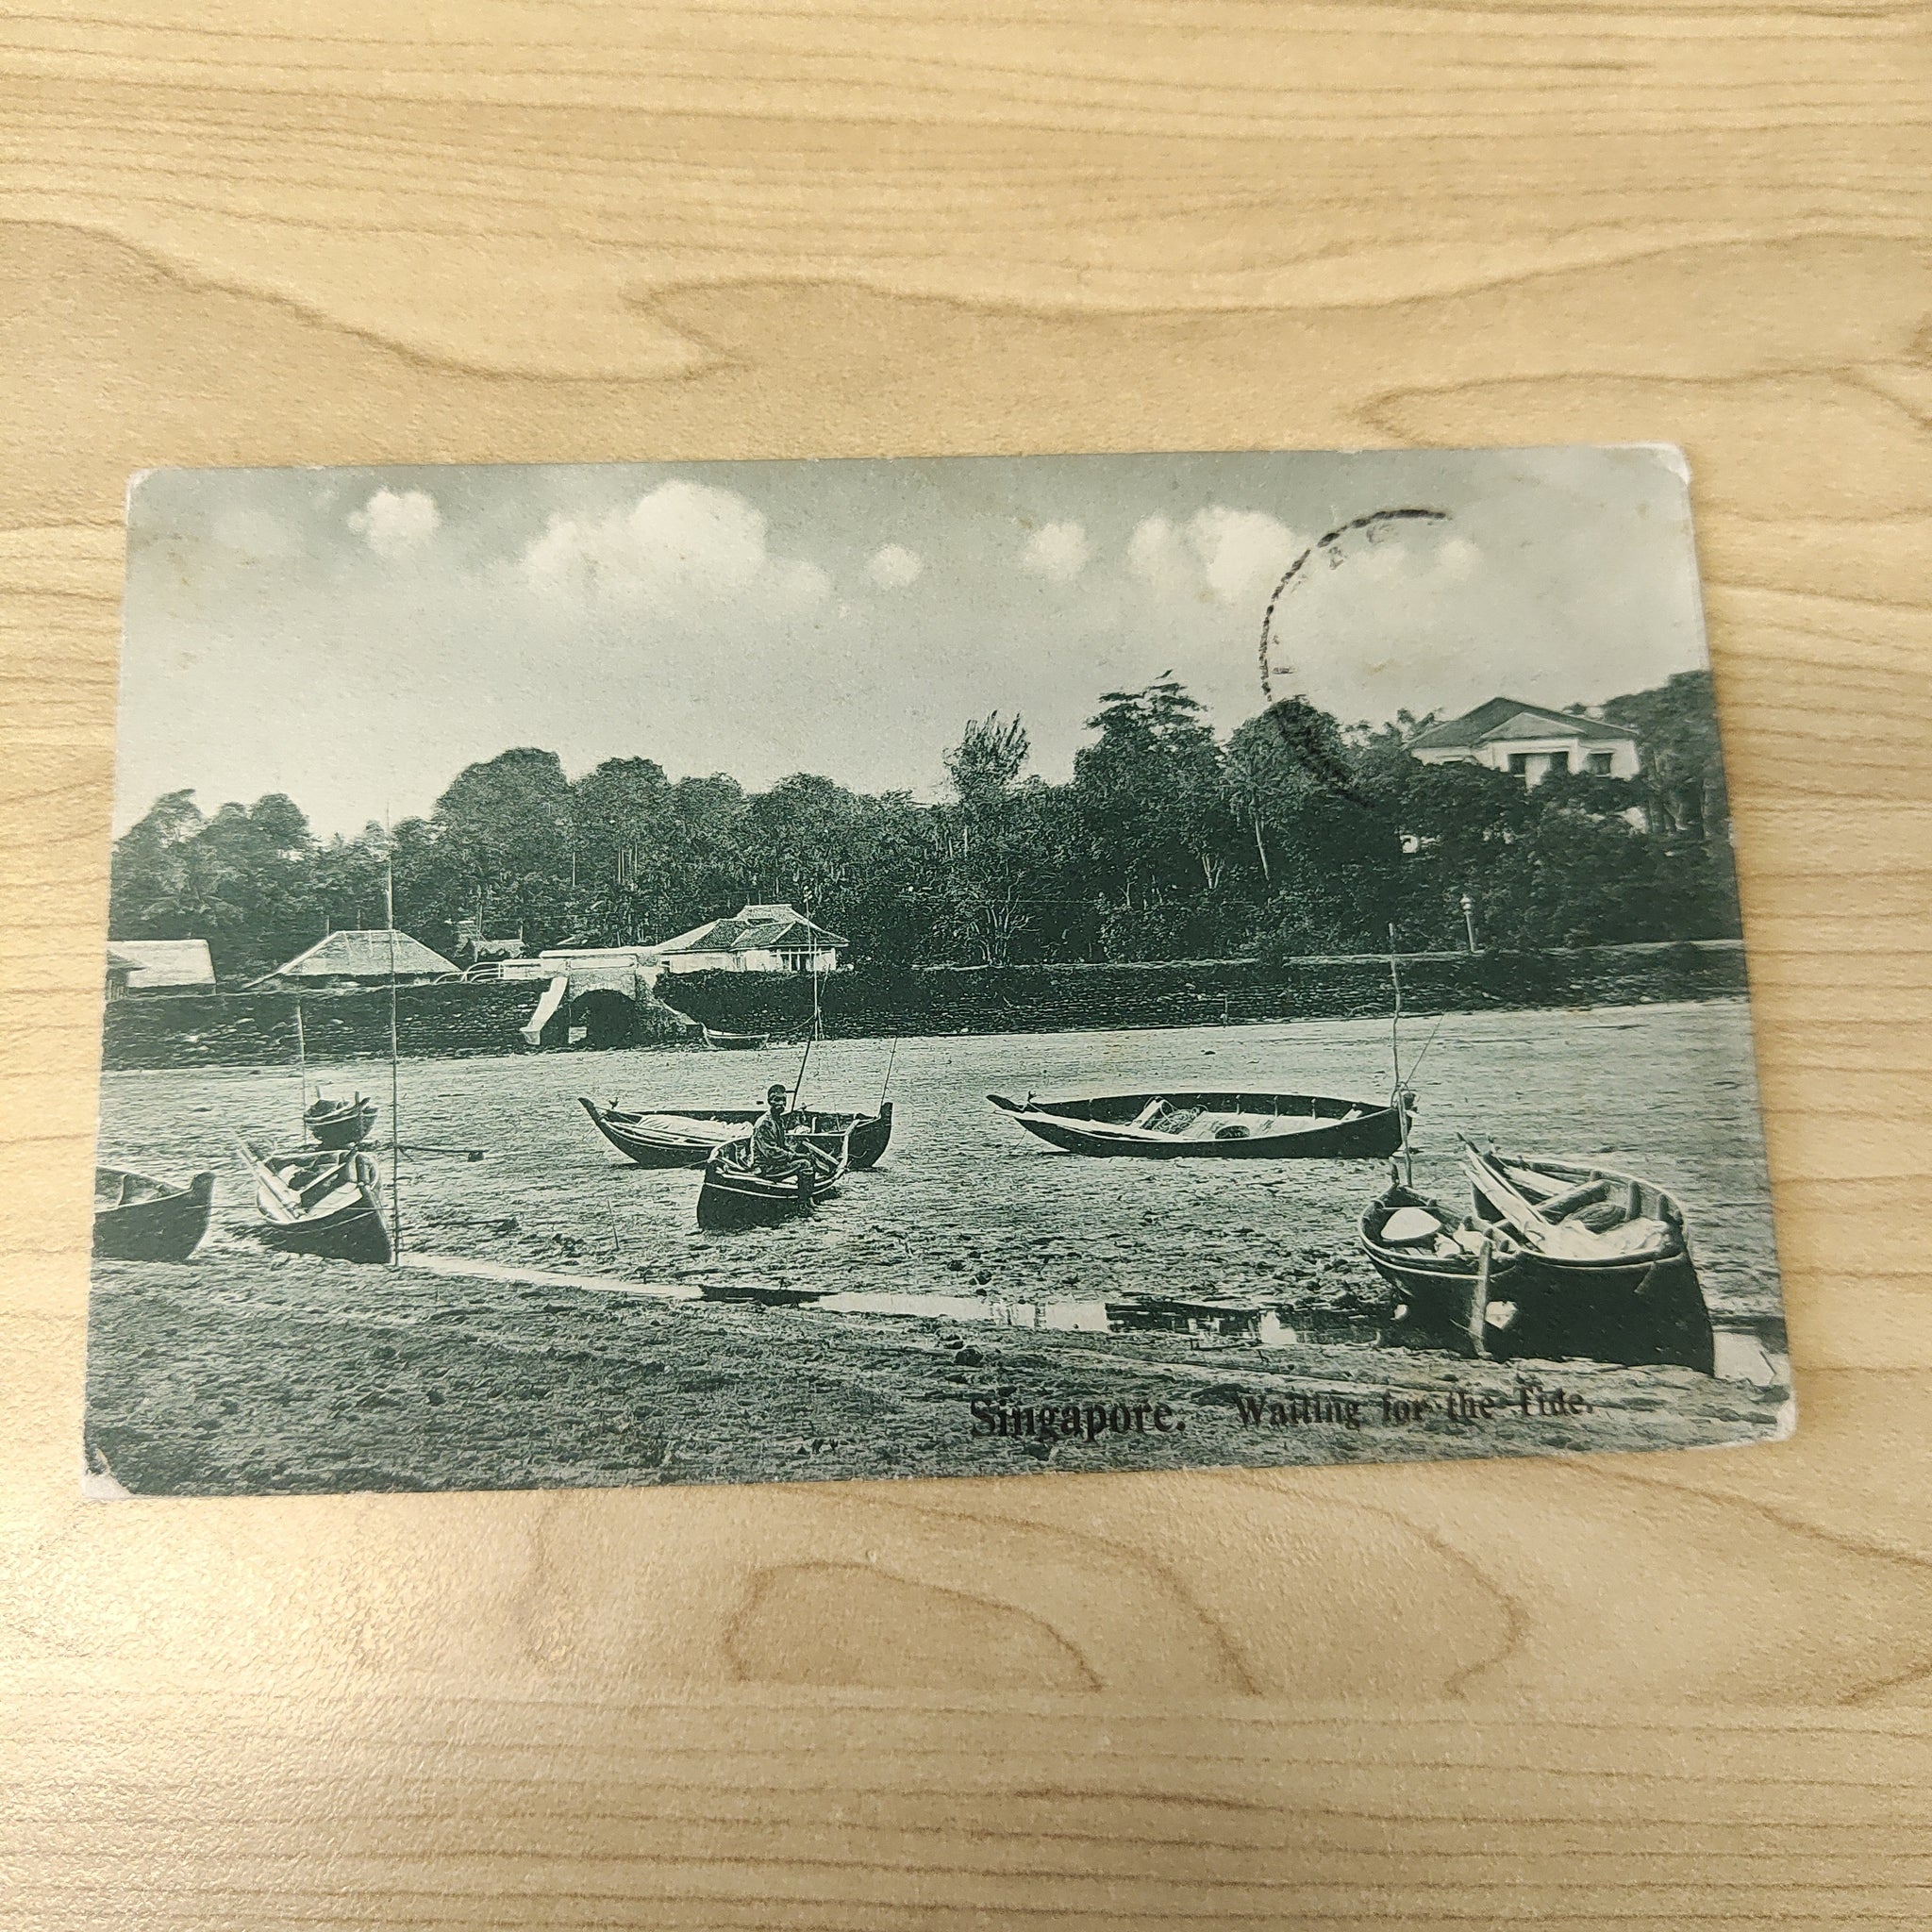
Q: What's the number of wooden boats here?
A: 9